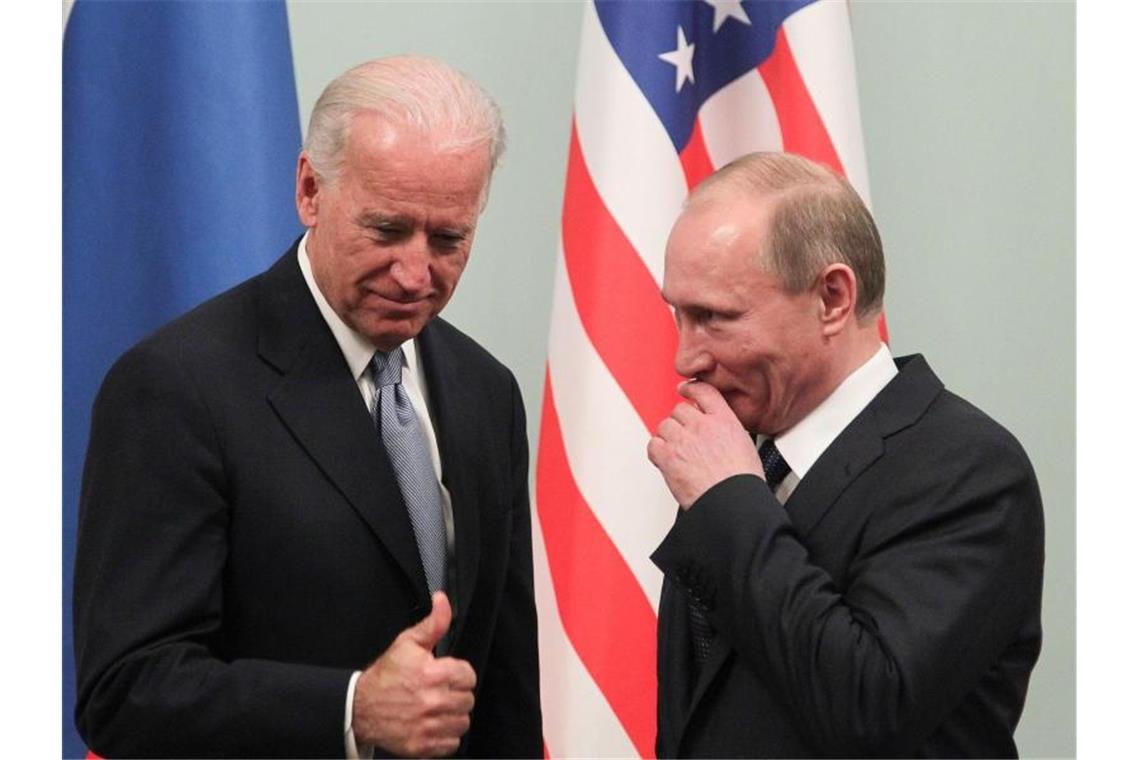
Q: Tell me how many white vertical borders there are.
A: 2